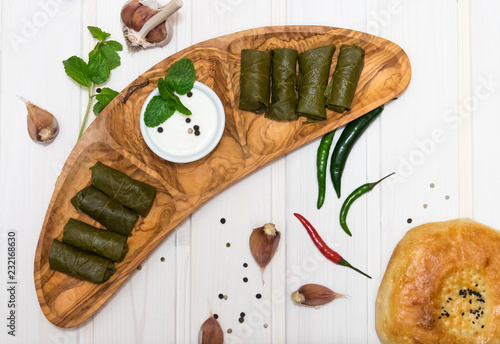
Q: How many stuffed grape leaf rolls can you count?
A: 8